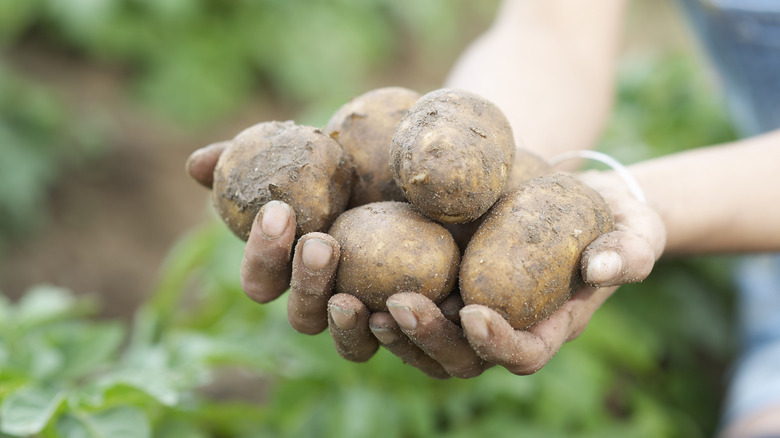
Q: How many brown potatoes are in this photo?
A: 6